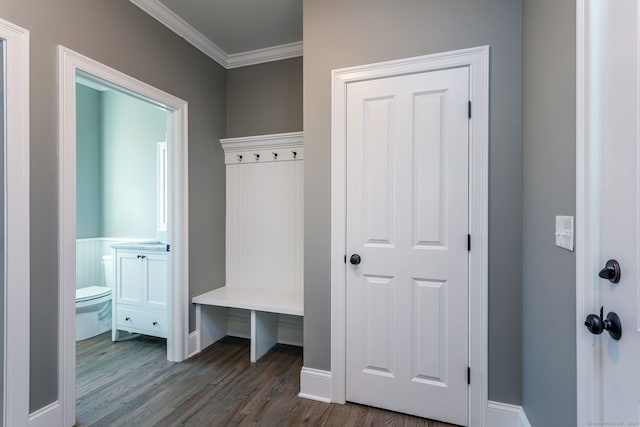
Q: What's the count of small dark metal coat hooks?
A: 4